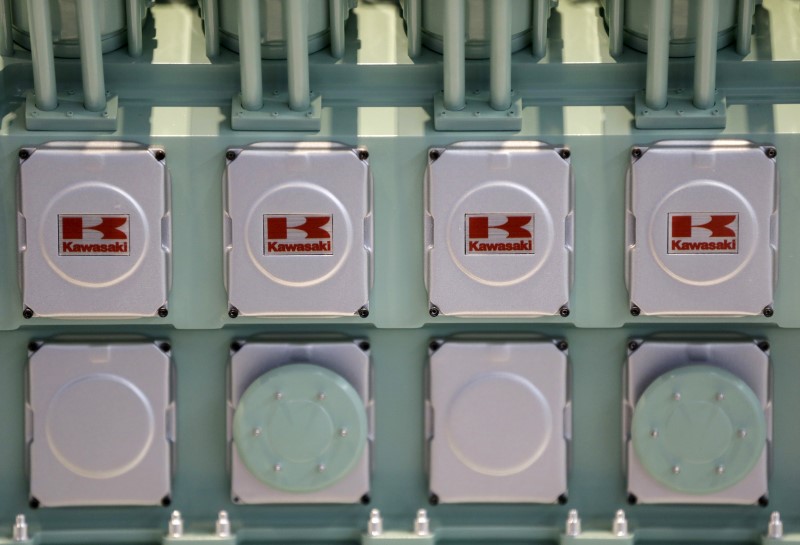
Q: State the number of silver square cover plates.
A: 8